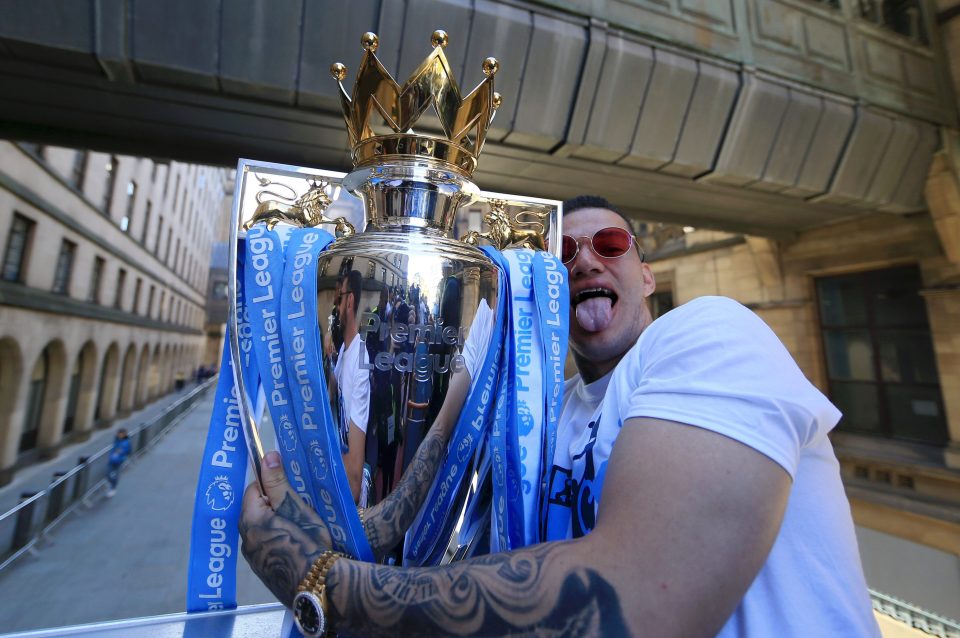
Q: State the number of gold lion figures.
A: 2